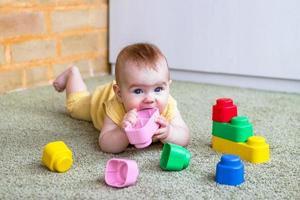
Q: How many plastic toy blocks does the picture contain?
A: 8